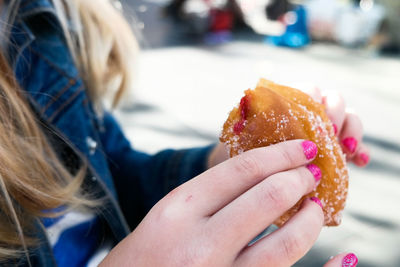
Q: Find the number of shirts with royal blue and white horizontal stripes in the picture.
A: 1